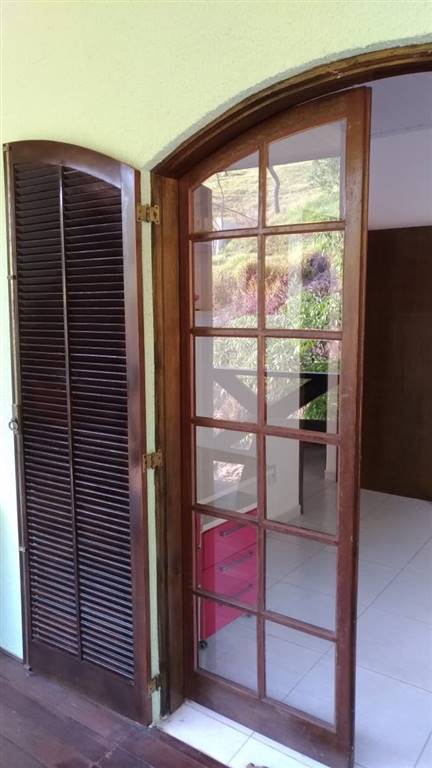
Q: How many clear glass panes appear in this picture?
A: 12